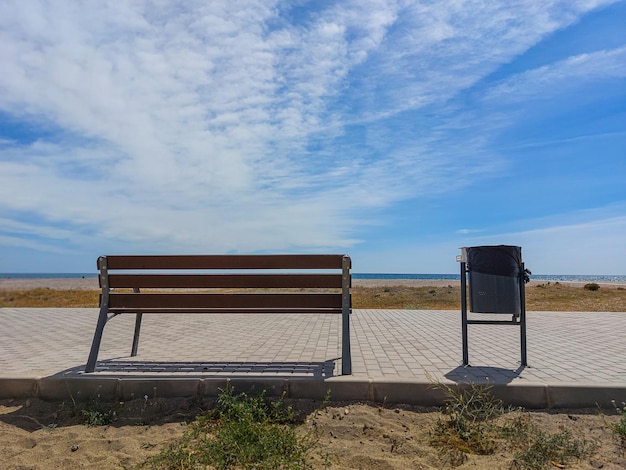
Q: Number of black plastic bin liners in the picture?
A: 1